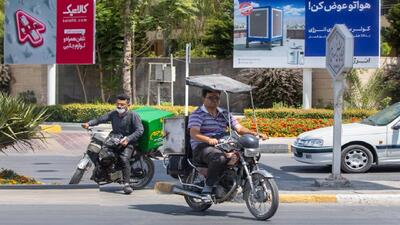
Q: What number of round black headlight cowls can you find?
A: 1